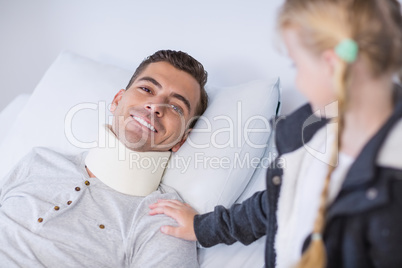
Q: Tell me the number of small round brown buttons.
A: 6